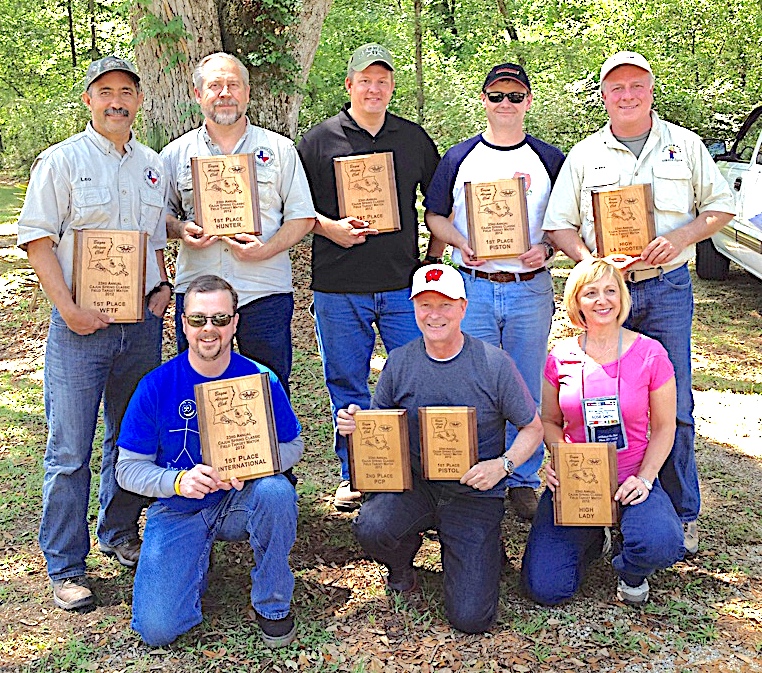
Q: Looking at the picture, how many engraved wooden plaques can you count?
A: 9